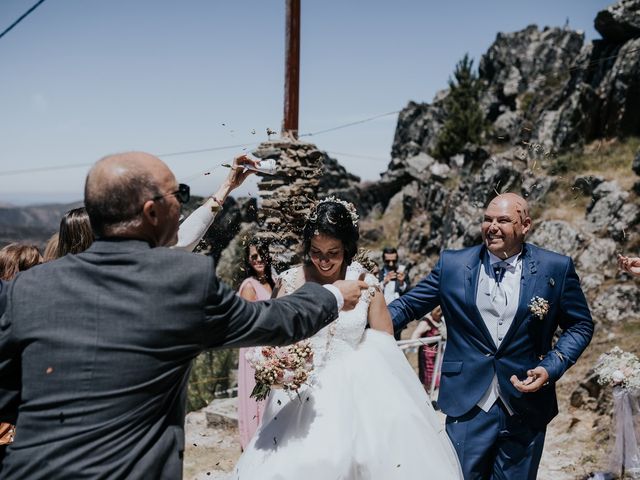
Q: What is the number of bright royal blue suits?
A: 1